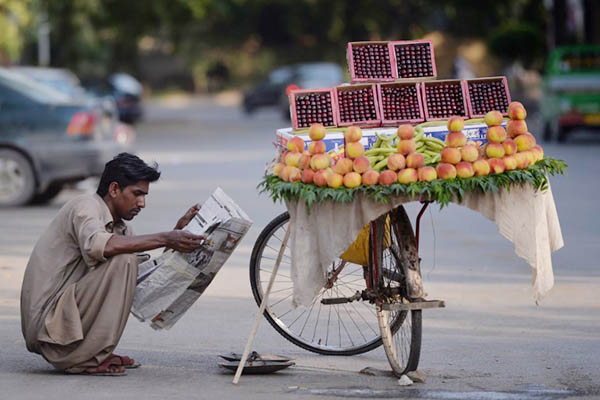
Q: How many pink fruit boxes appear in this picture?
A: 7